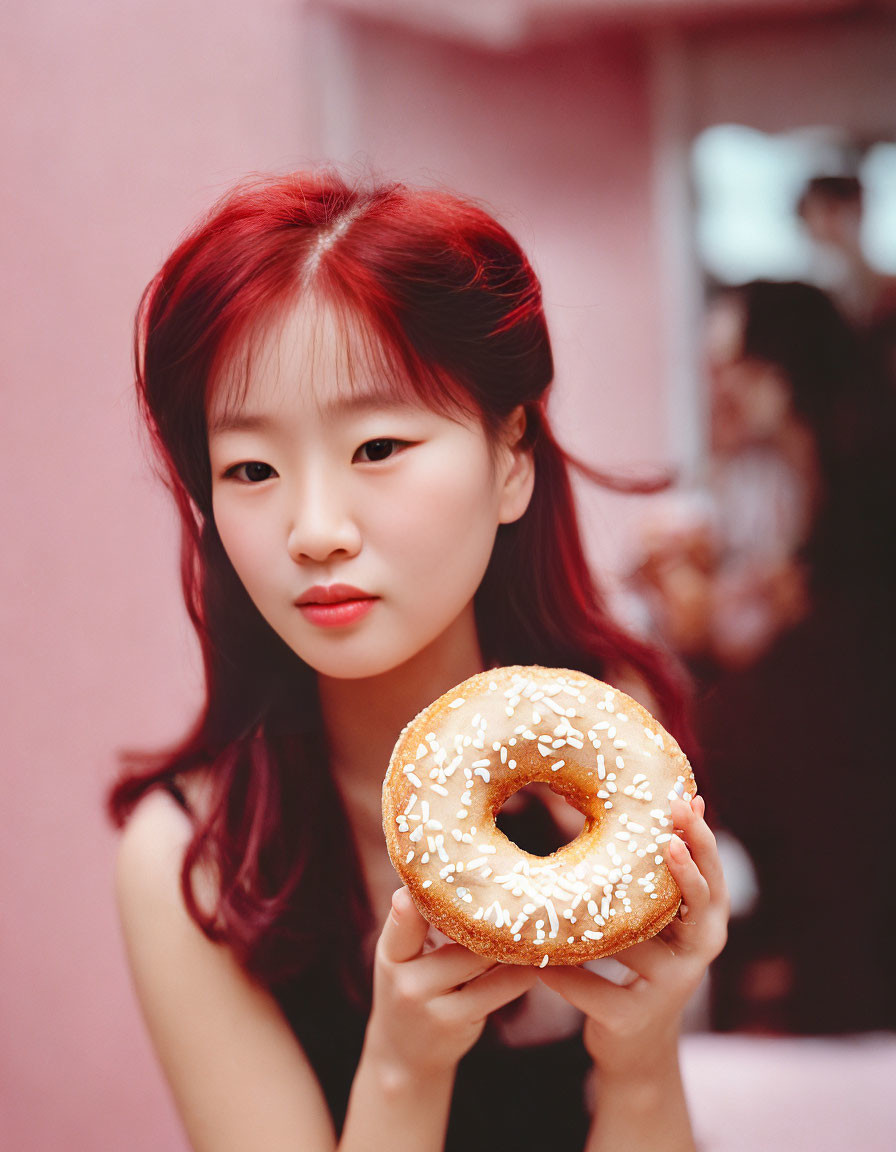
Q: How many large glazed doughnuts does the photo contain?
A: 1